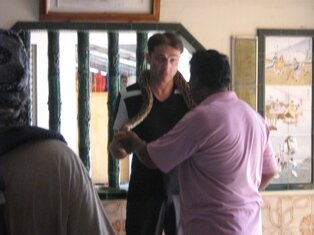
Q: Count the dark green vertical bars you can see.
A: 5